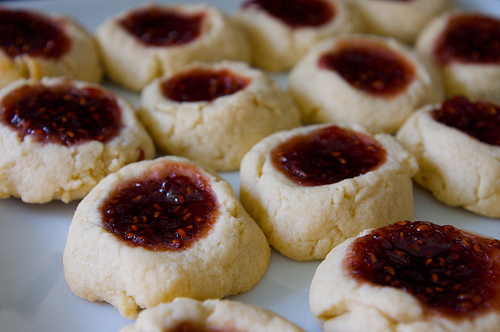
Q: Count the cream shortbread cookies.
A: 13